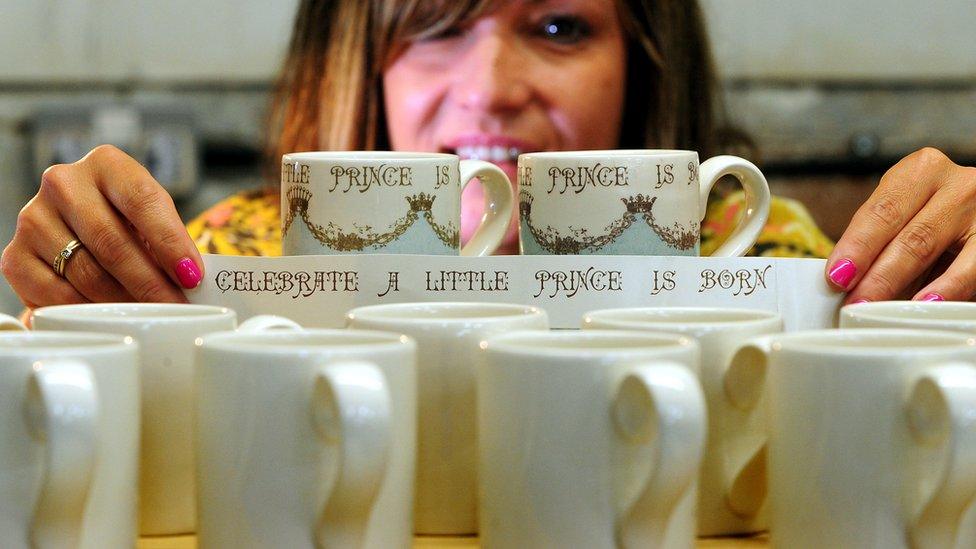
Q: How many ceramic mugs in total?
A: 10